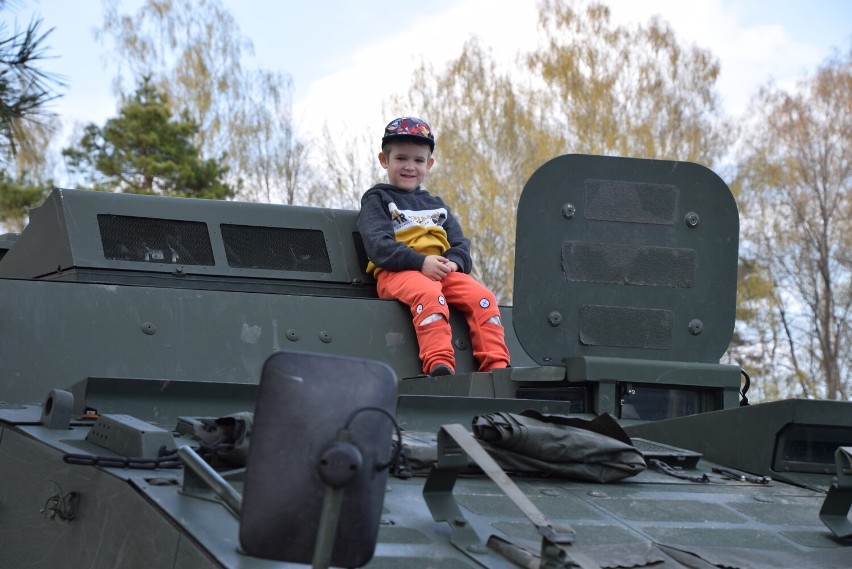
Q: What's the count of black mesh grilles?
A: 2